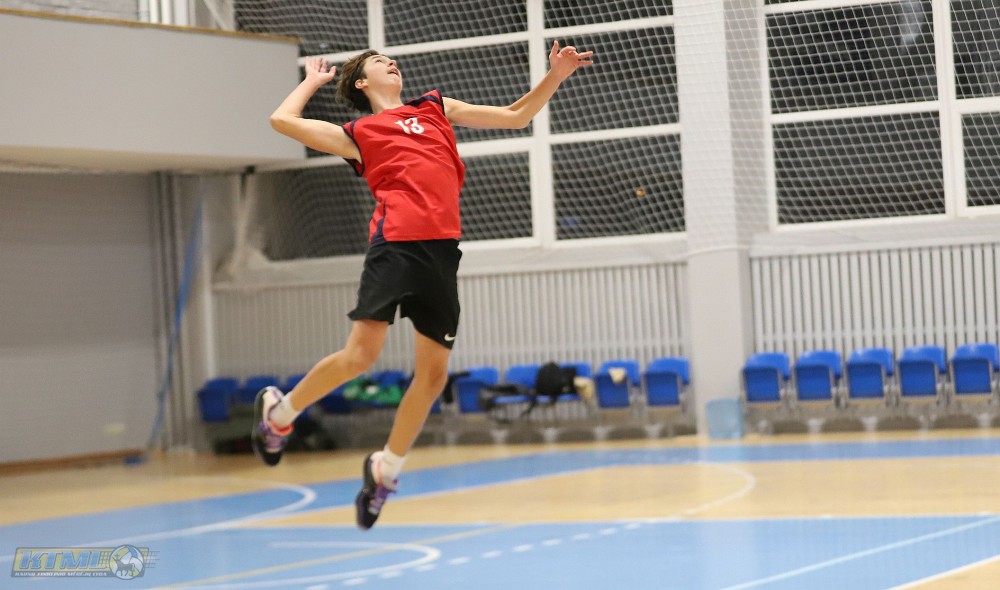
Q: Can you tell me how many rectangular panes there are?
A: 13